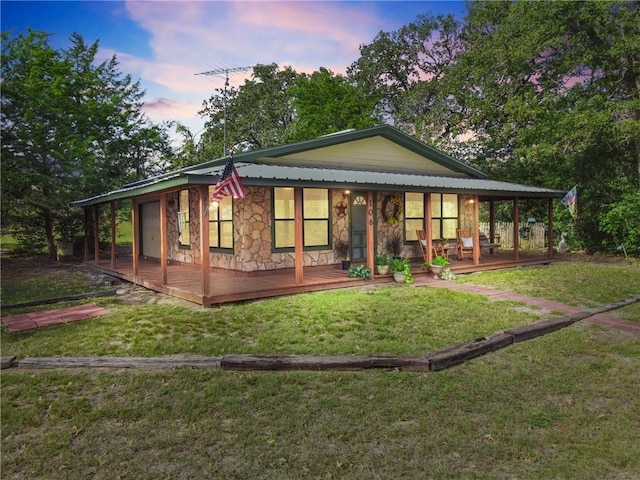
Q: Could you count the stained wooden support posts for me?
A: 13